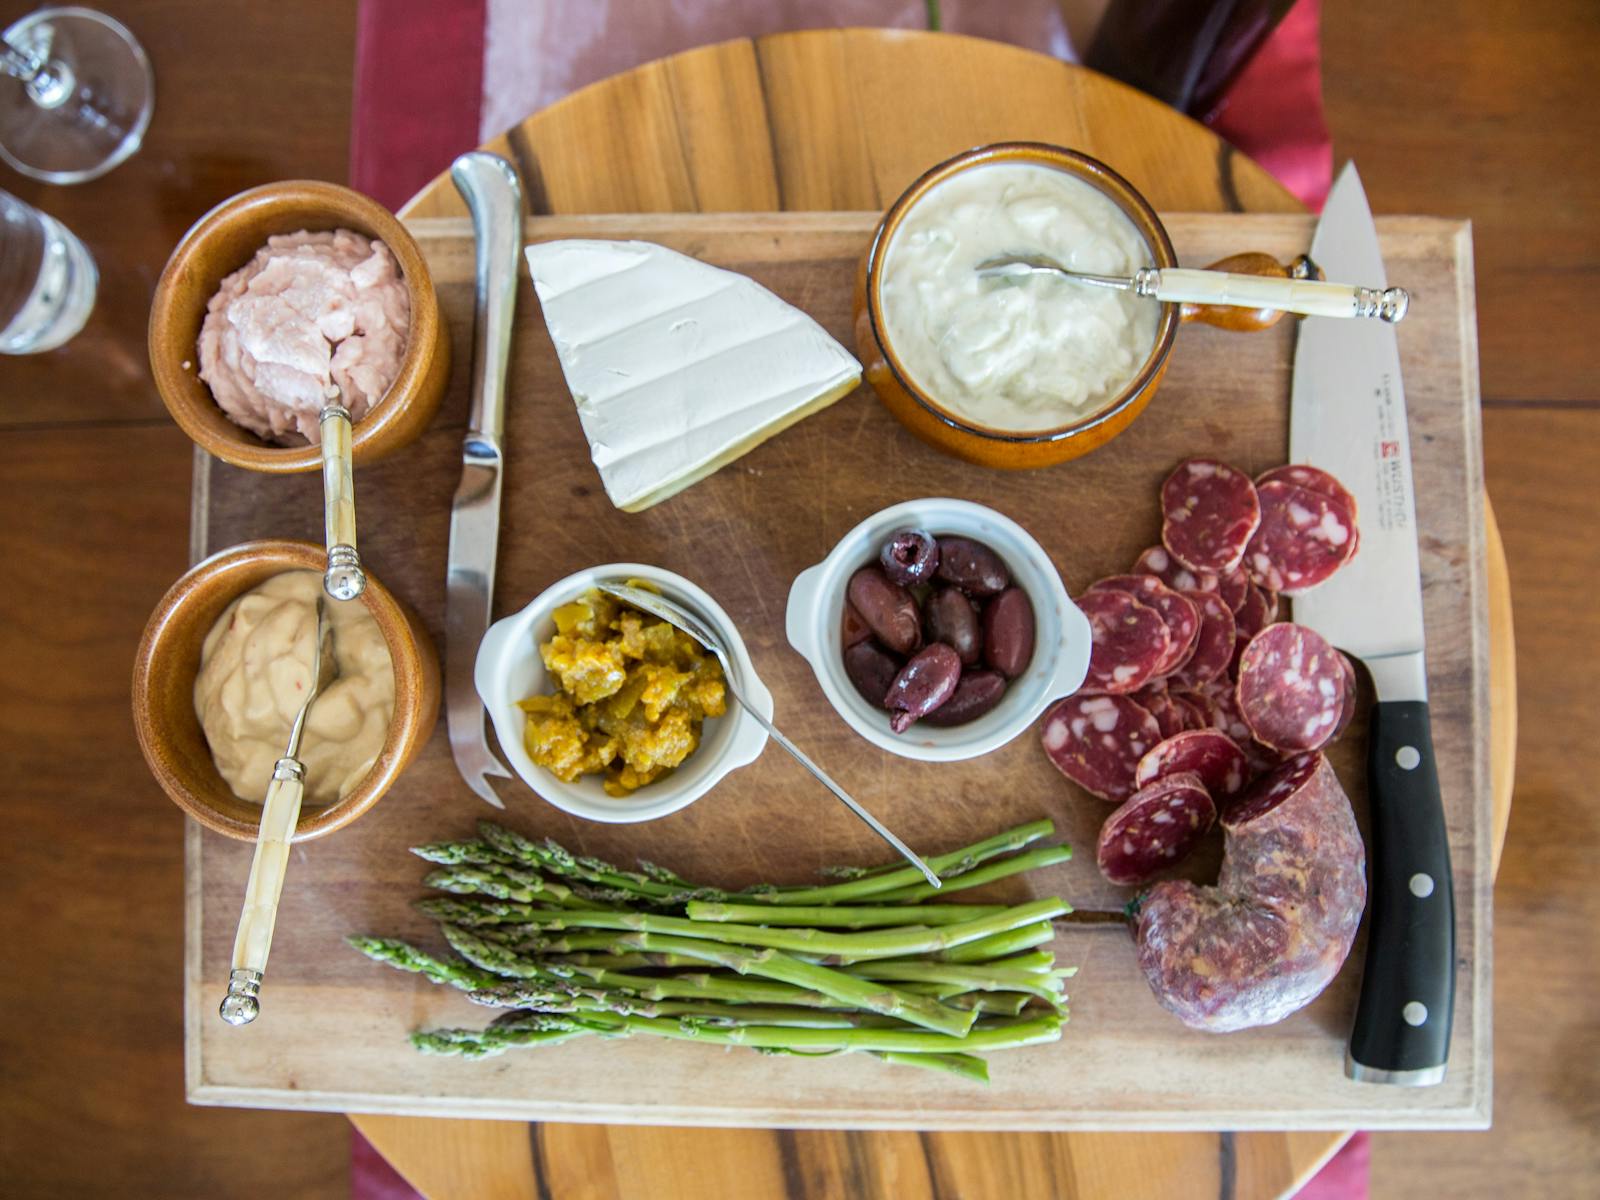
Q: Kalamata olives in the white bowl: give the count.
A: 8